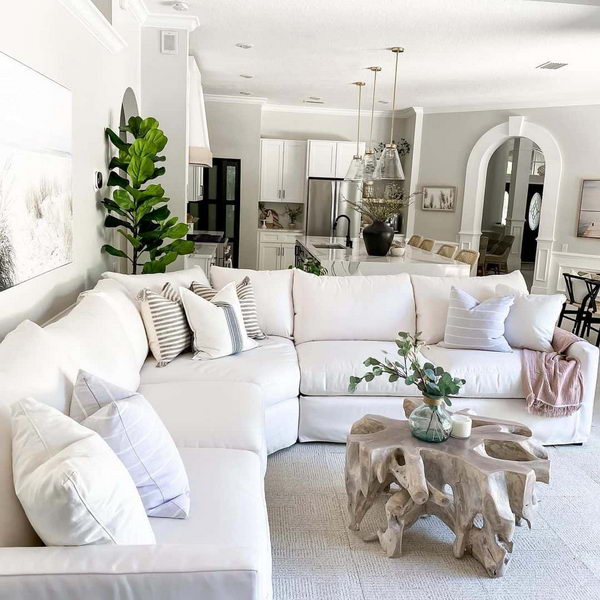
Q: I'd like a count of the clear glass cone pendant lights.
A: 3